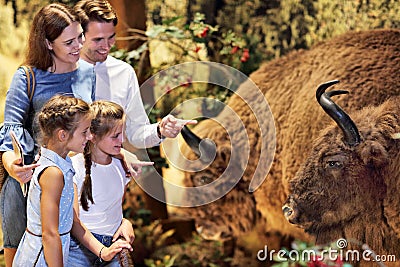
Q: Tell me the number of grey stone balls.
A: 0